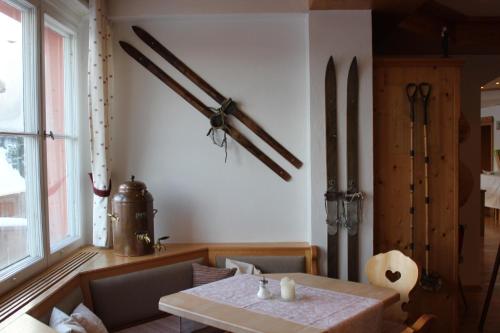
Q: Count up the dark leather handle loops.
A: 2